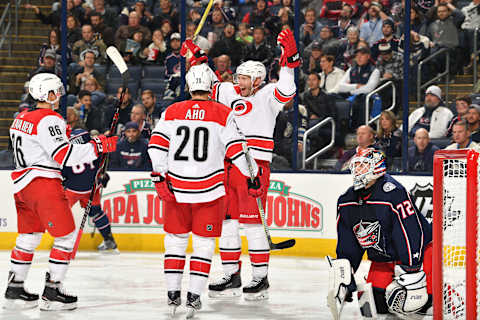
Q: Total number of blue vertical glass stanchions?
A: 4